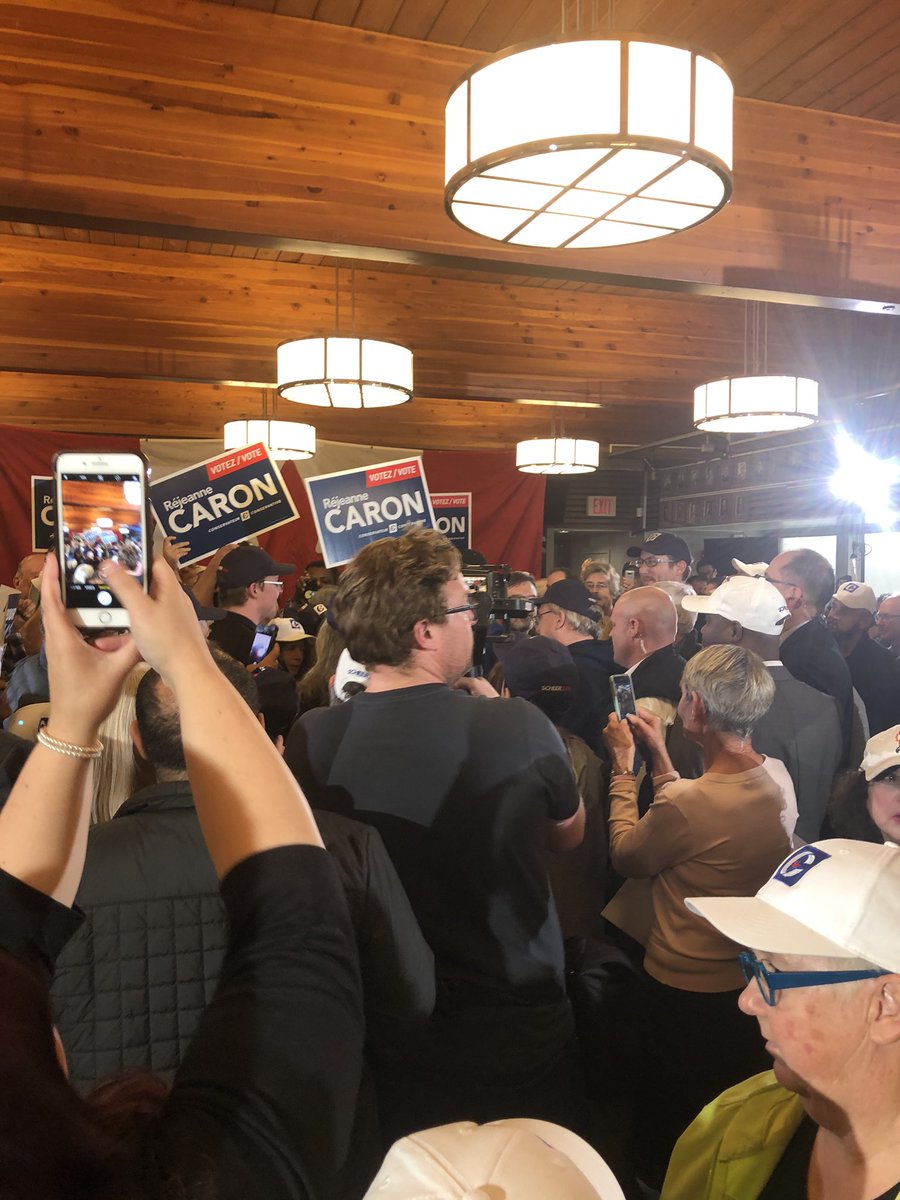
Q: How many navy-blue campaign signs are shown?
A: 4